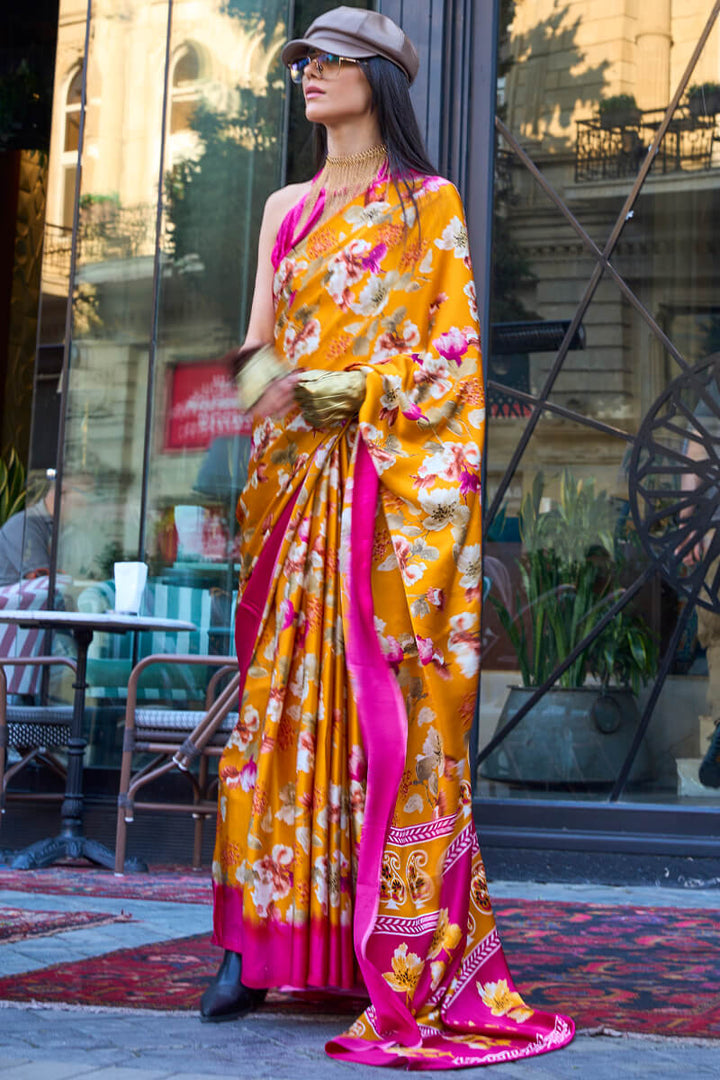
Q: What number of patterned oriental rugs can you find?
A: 3